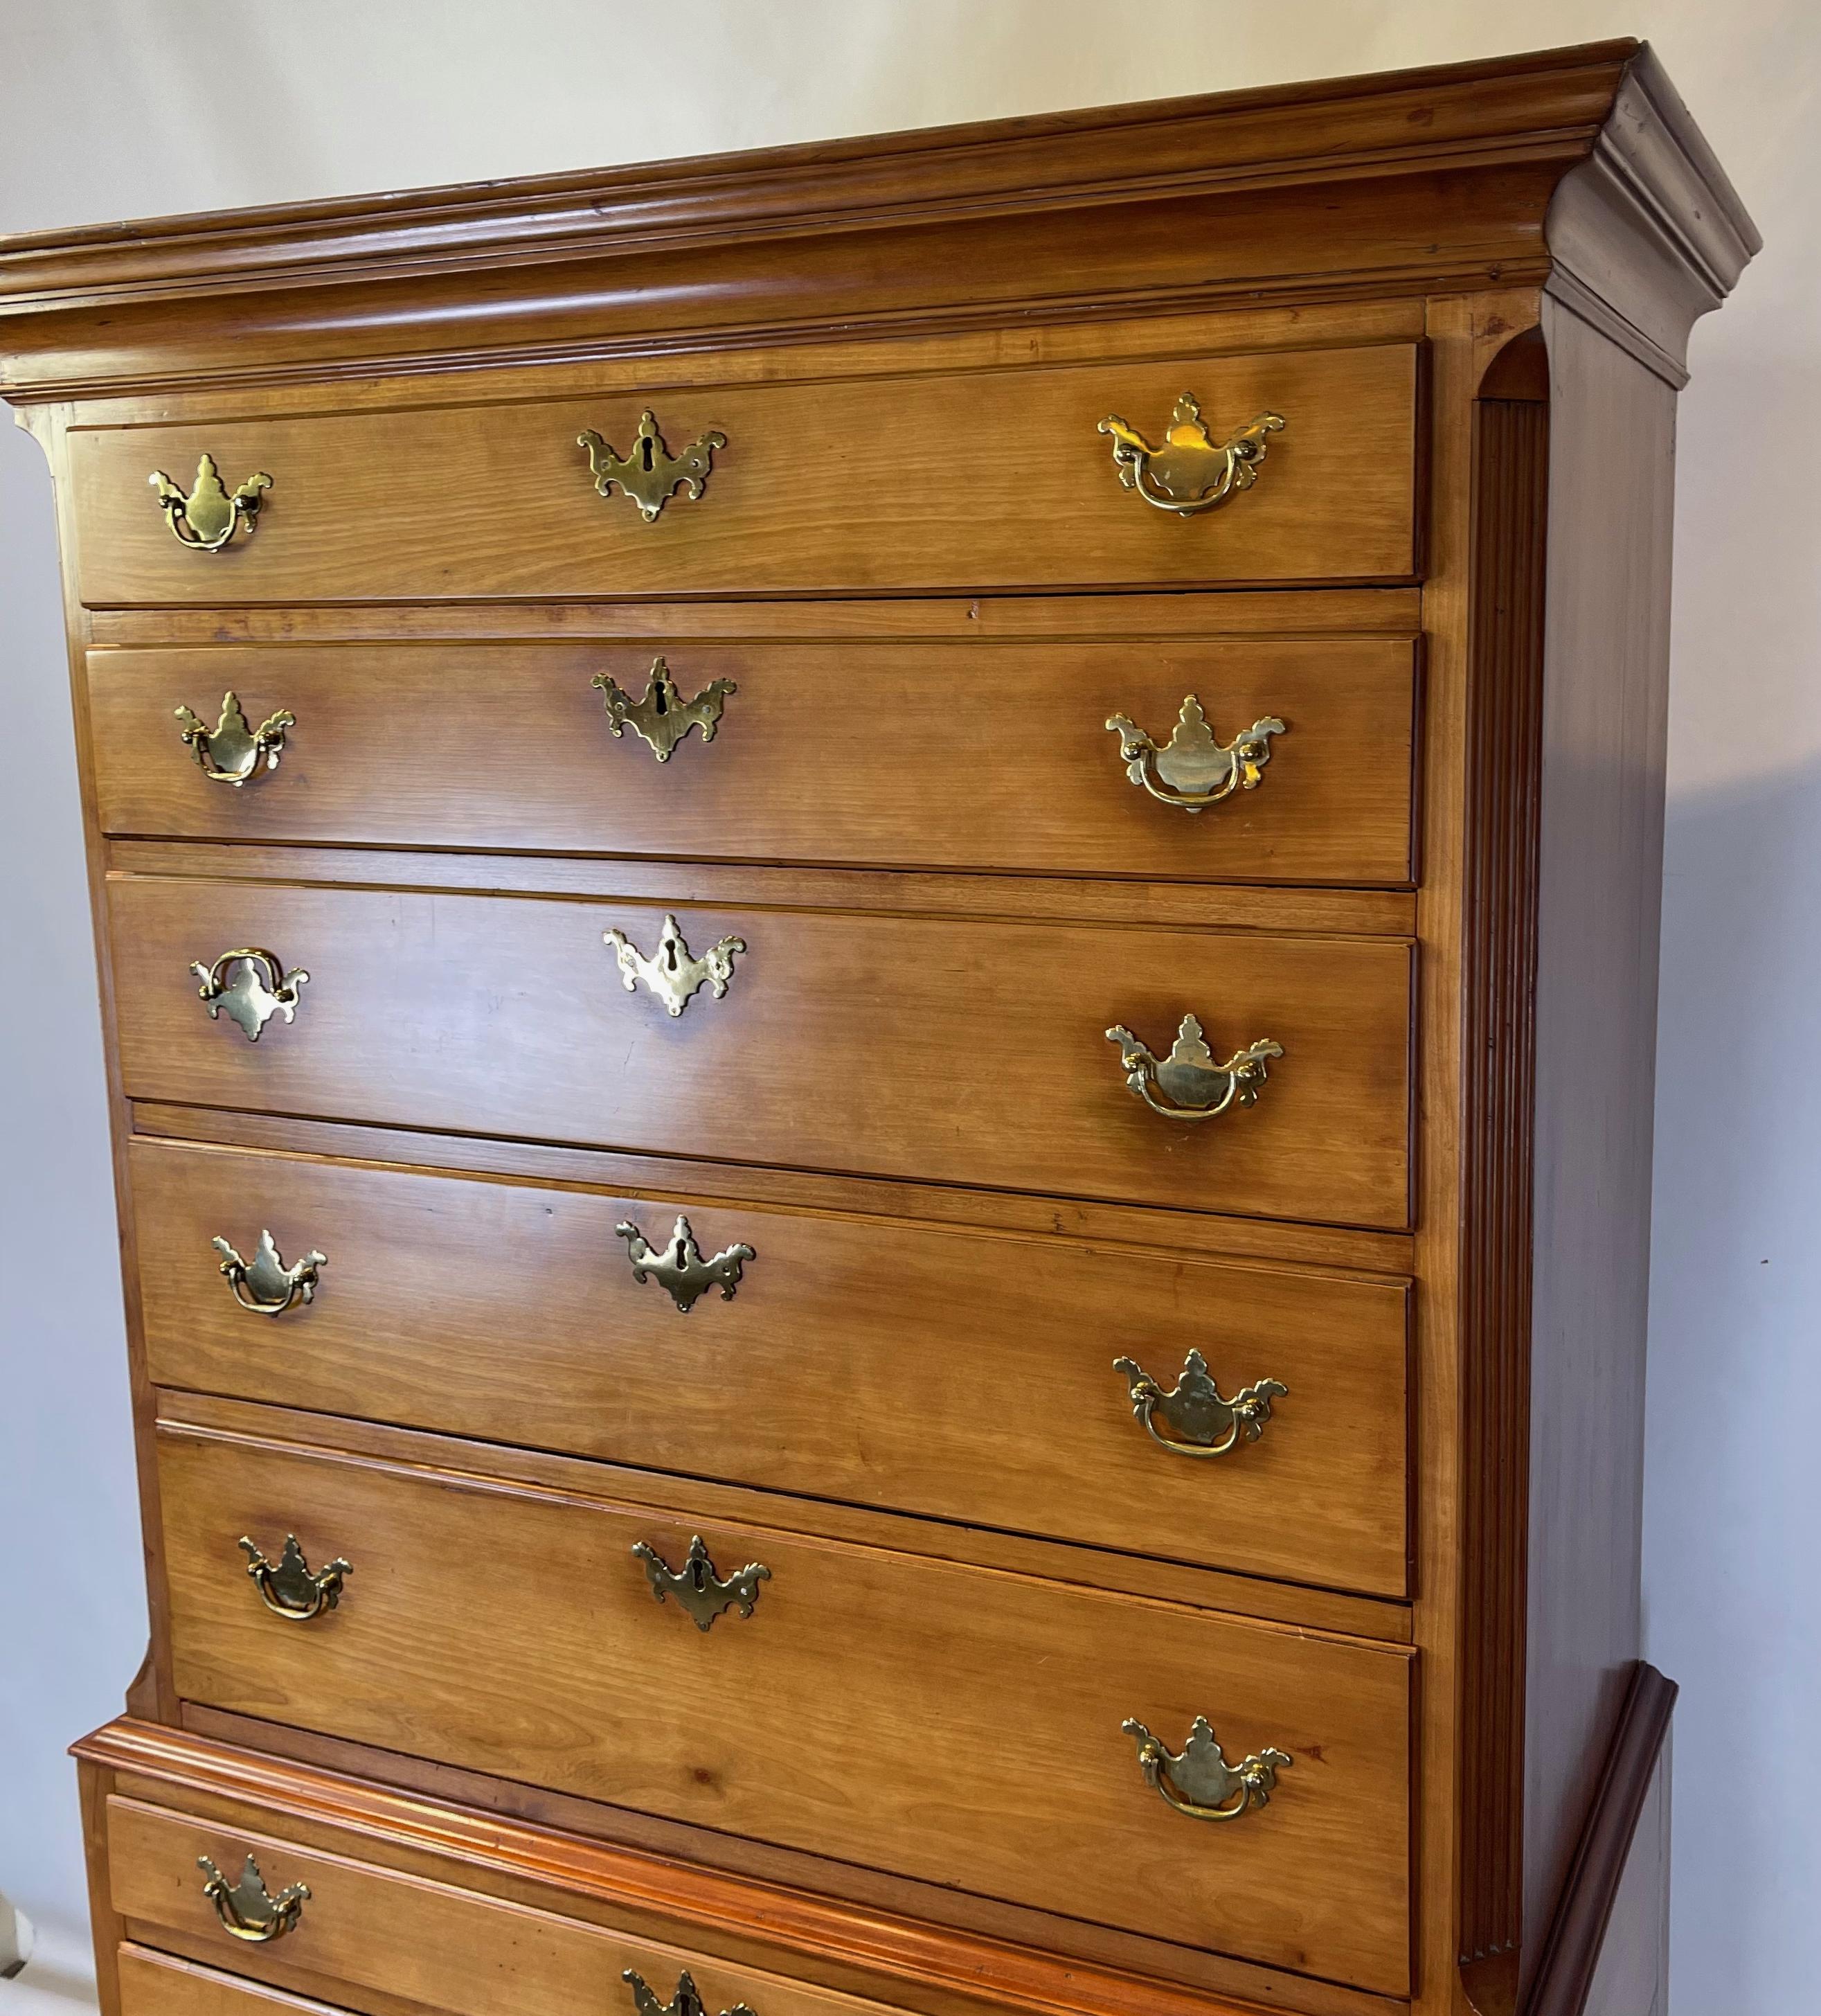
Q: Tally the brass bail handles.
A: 11